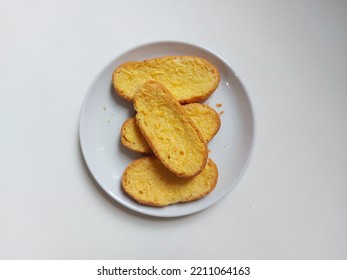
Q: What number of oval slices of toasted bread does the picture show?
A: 4